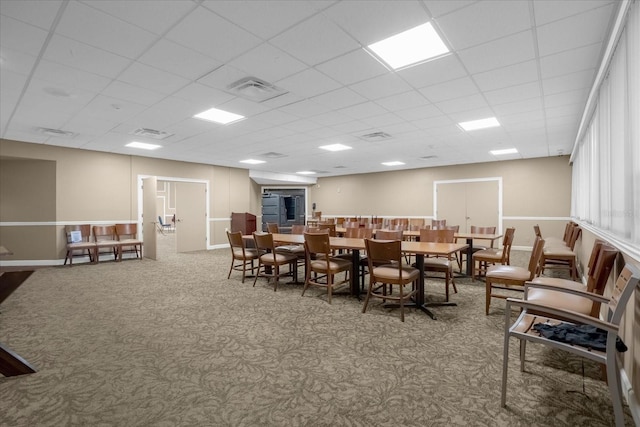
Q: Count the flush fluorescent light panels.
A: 9